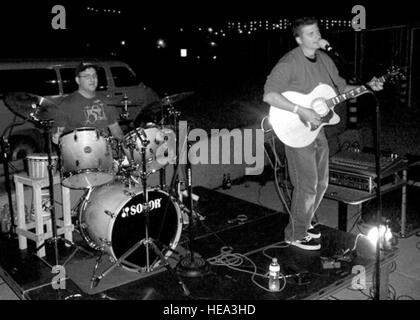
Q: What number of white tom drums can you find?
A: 2